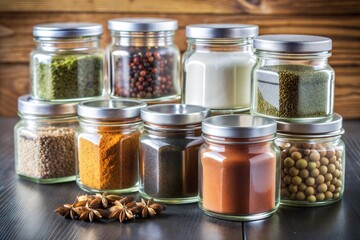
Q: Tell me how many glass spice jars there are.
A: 9